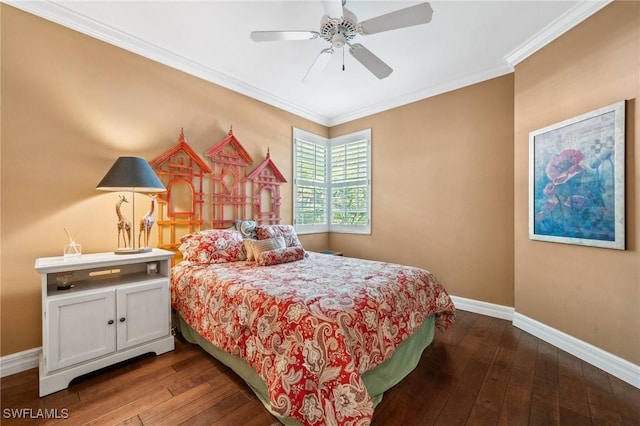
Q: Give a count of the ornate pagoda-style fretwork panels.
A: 3